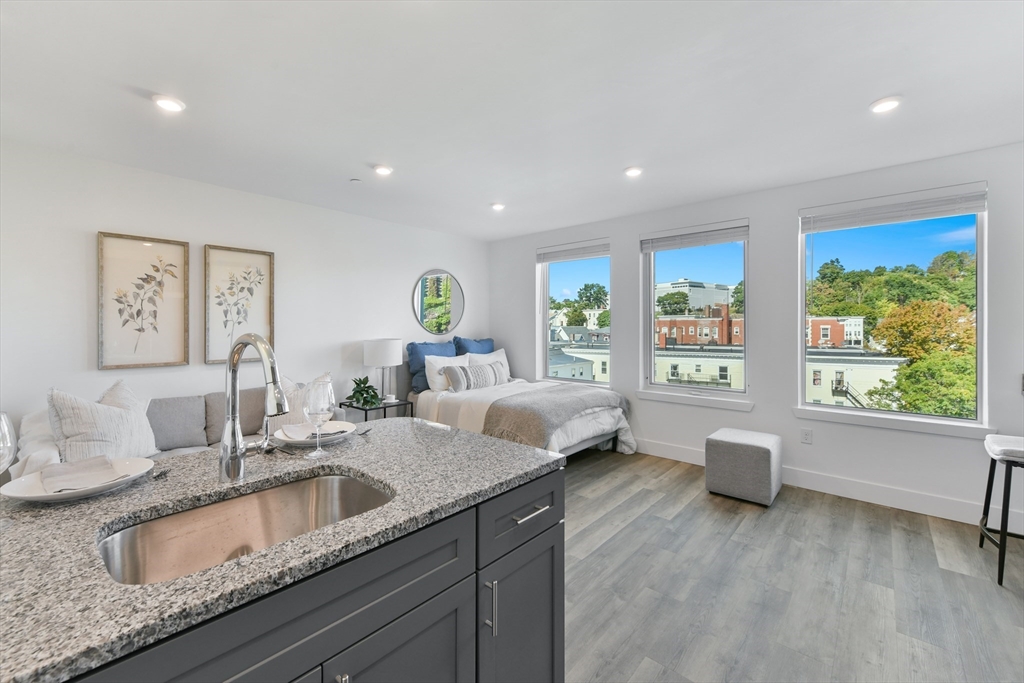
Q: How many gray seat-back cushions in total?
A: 2